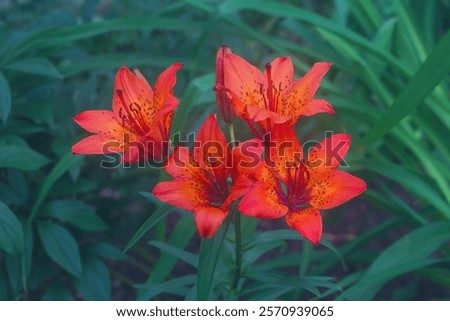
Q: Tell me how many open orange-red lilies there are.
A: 4